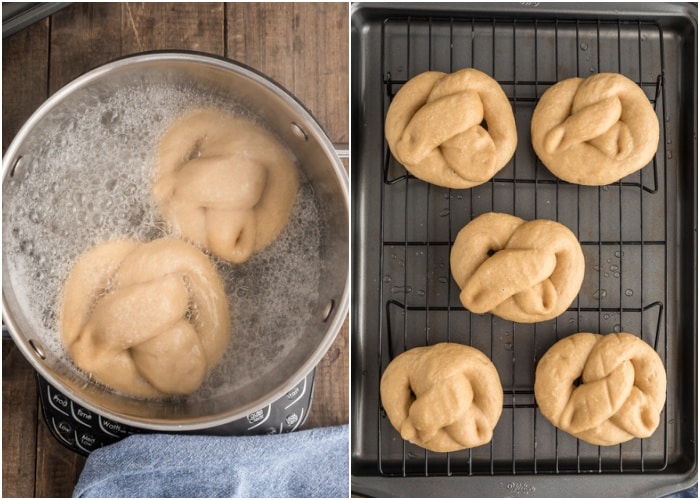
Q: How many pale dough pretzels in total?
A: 7